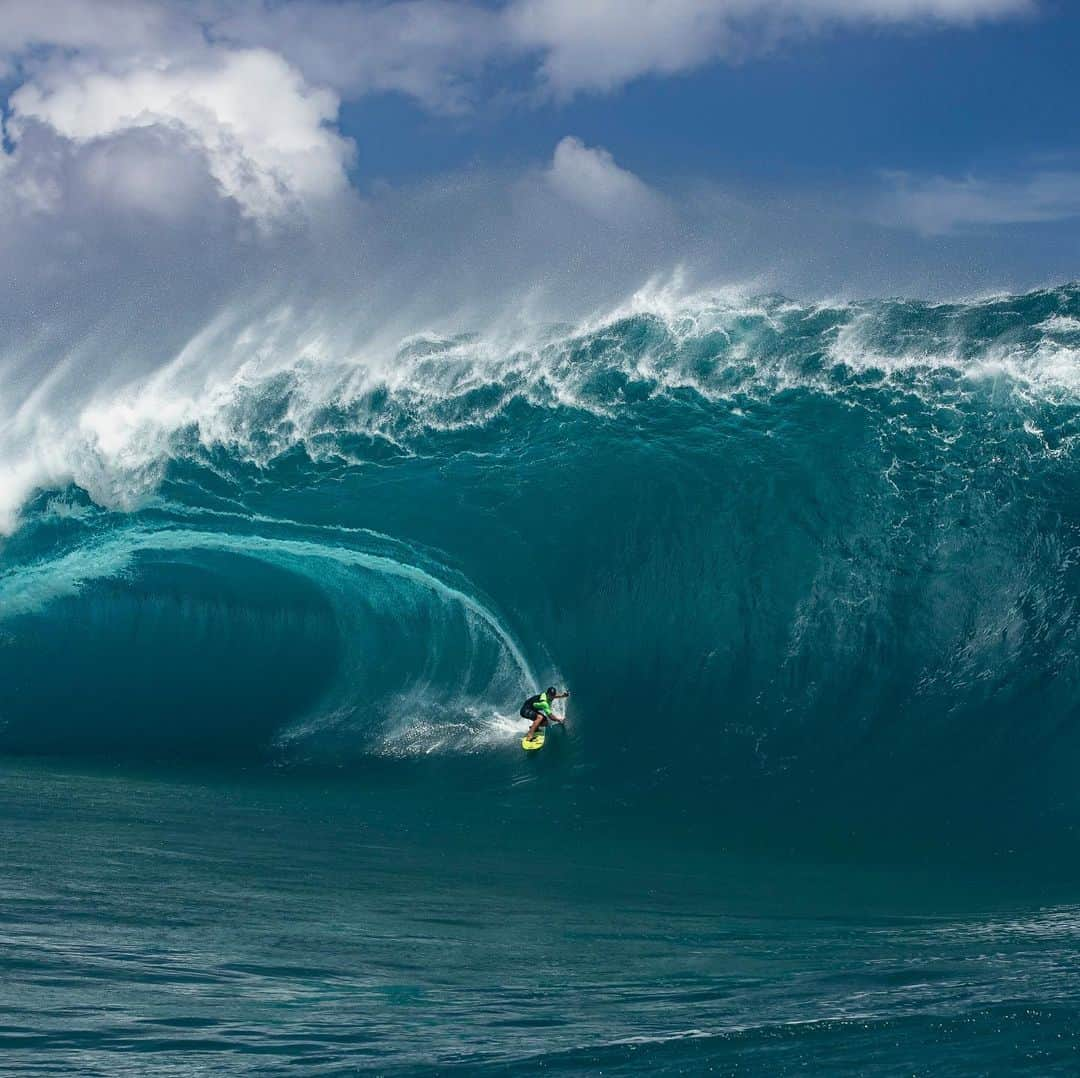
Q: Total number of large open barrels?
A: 1